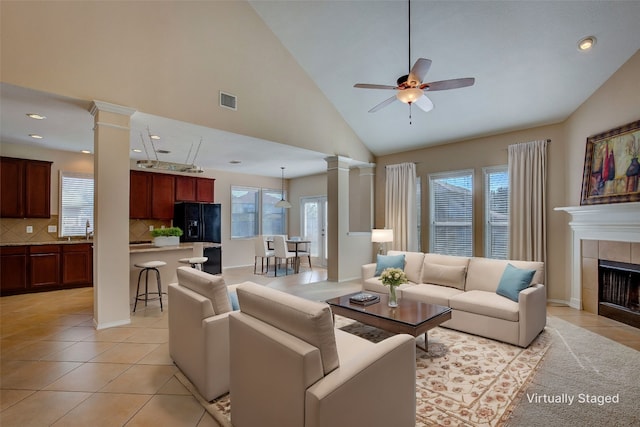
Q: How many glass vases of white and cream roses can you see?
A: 1